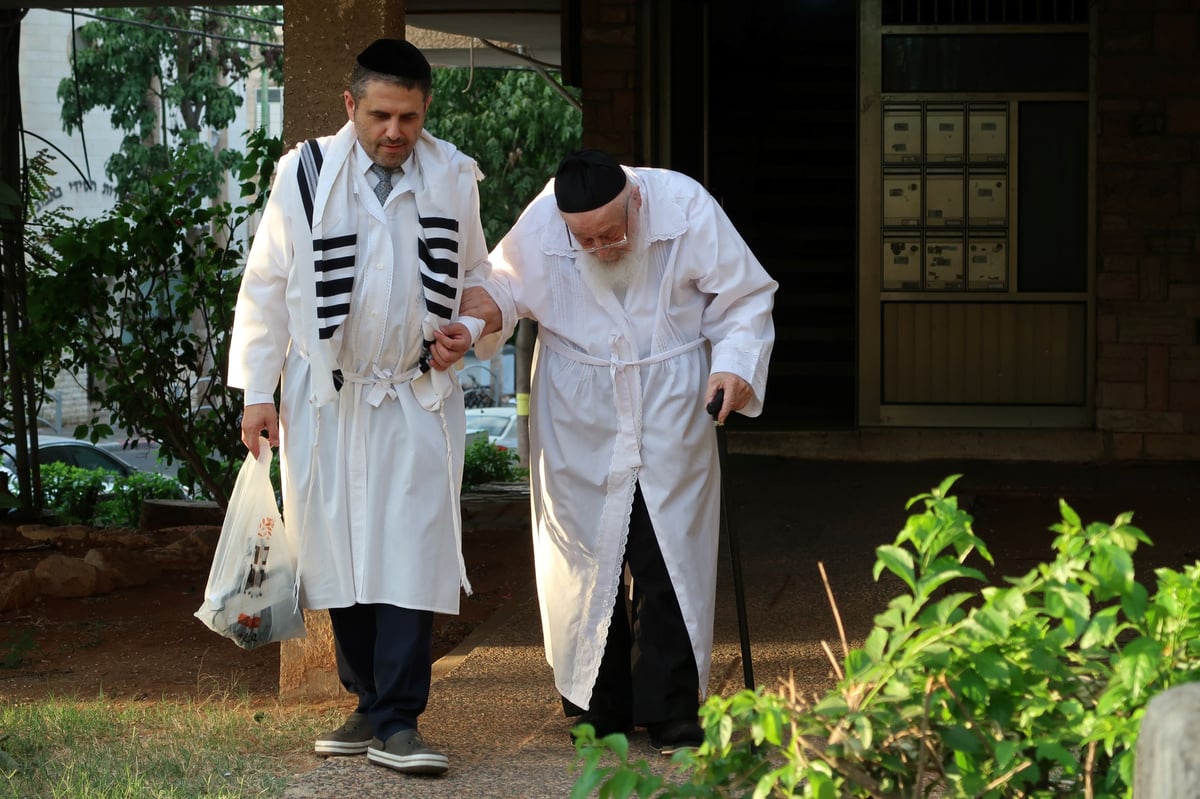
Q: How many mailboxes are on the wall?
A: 9